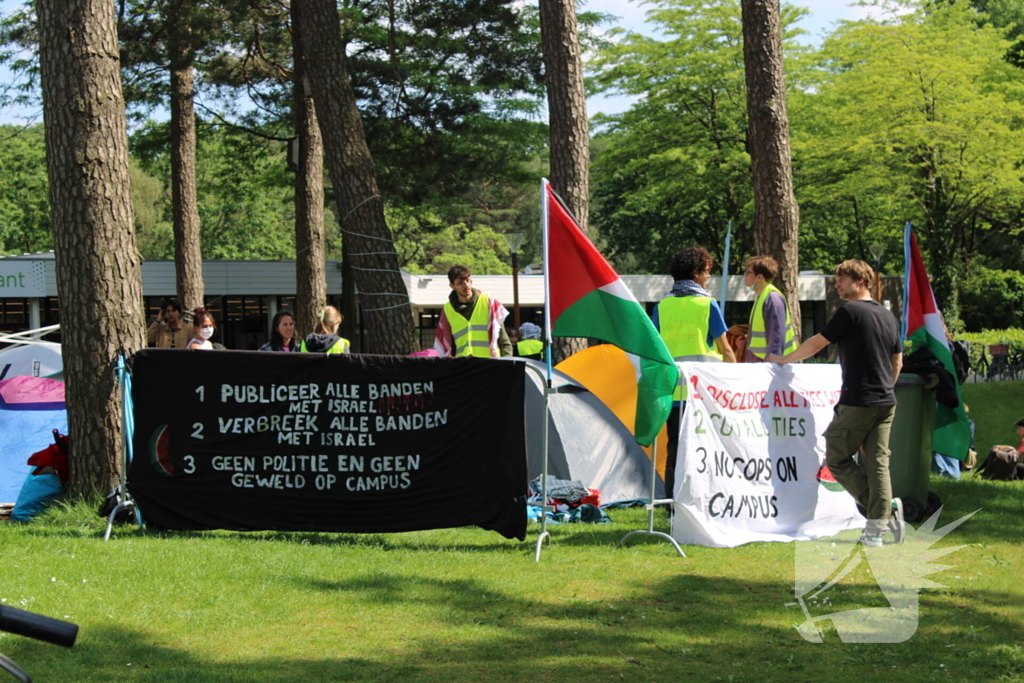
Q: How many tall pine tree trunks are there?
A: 6